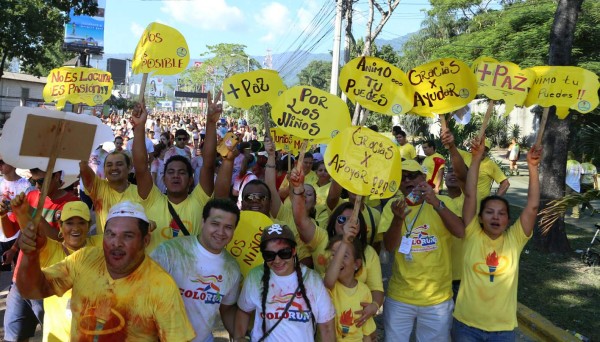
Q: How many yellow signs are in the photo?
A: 11